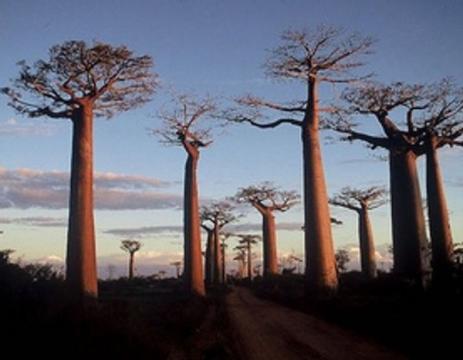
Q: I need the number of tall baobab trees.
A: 5